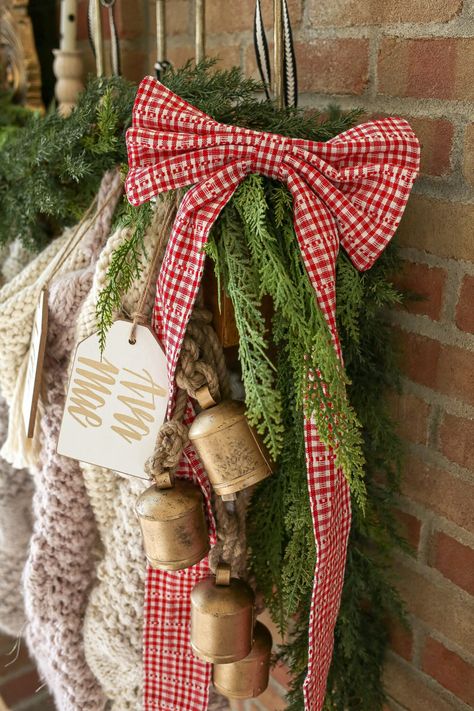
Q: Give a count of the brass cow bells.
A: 4